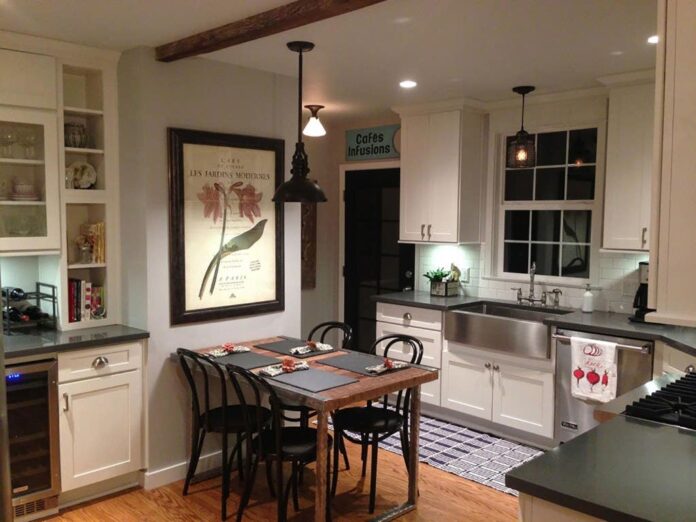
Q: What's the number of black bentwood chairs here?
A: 4